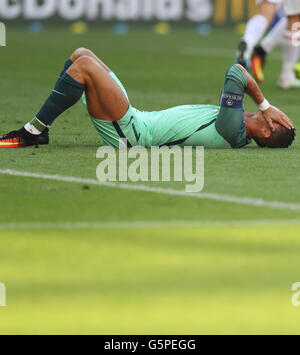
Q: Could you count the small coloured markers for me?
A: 6